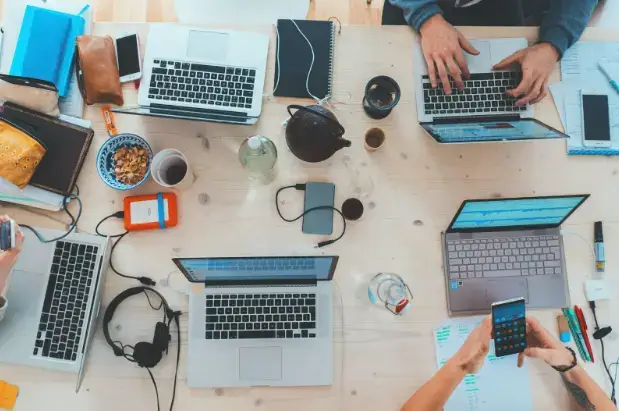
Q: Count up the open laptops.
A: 5